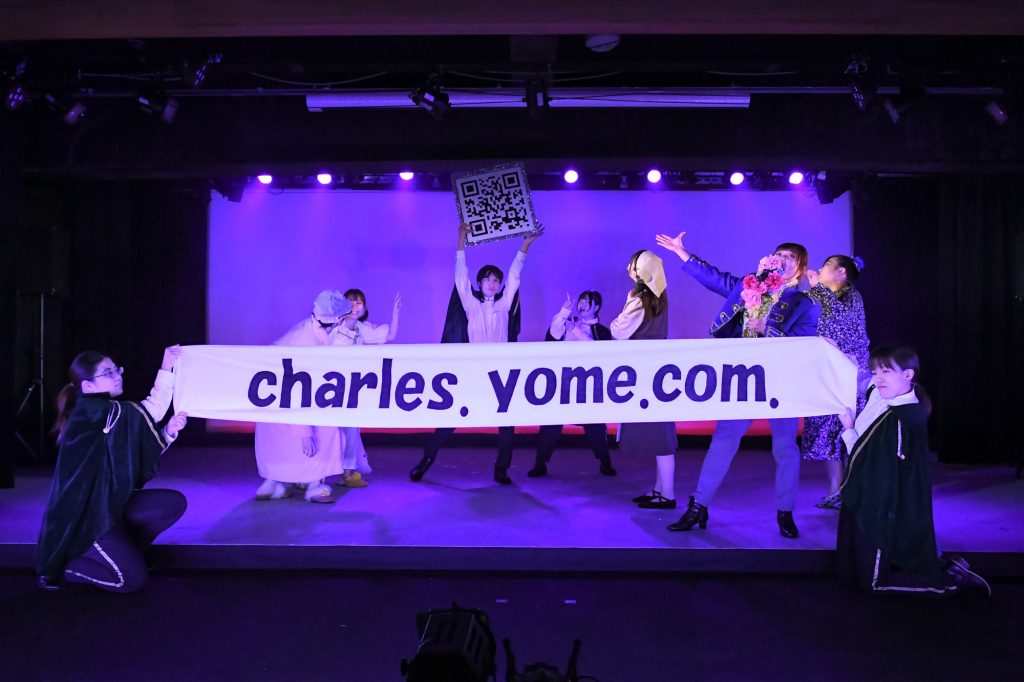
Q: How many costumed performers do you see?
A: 9